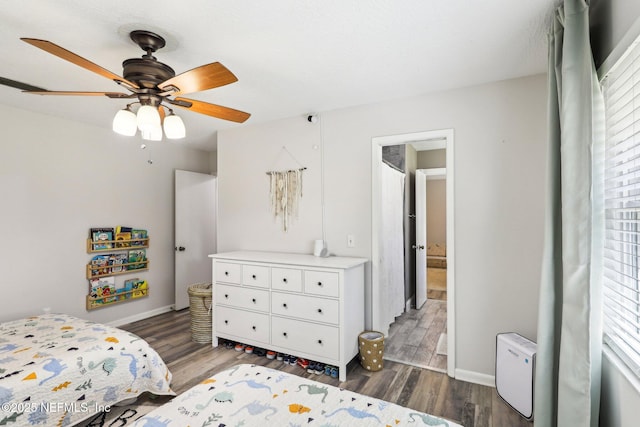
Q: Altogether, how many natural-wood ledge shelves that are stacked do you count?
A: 3